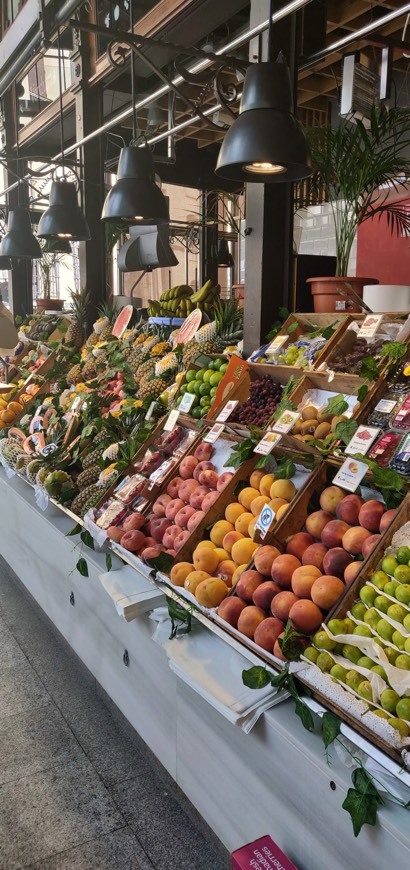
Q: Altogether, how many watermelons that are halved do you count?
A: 2